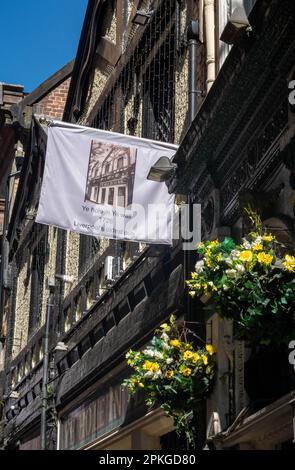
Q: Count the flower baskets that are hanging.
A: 2